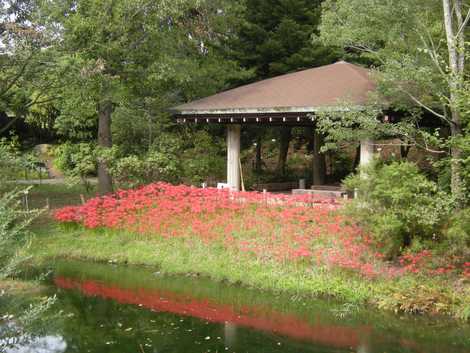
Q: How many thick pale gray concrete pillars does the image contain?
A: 2